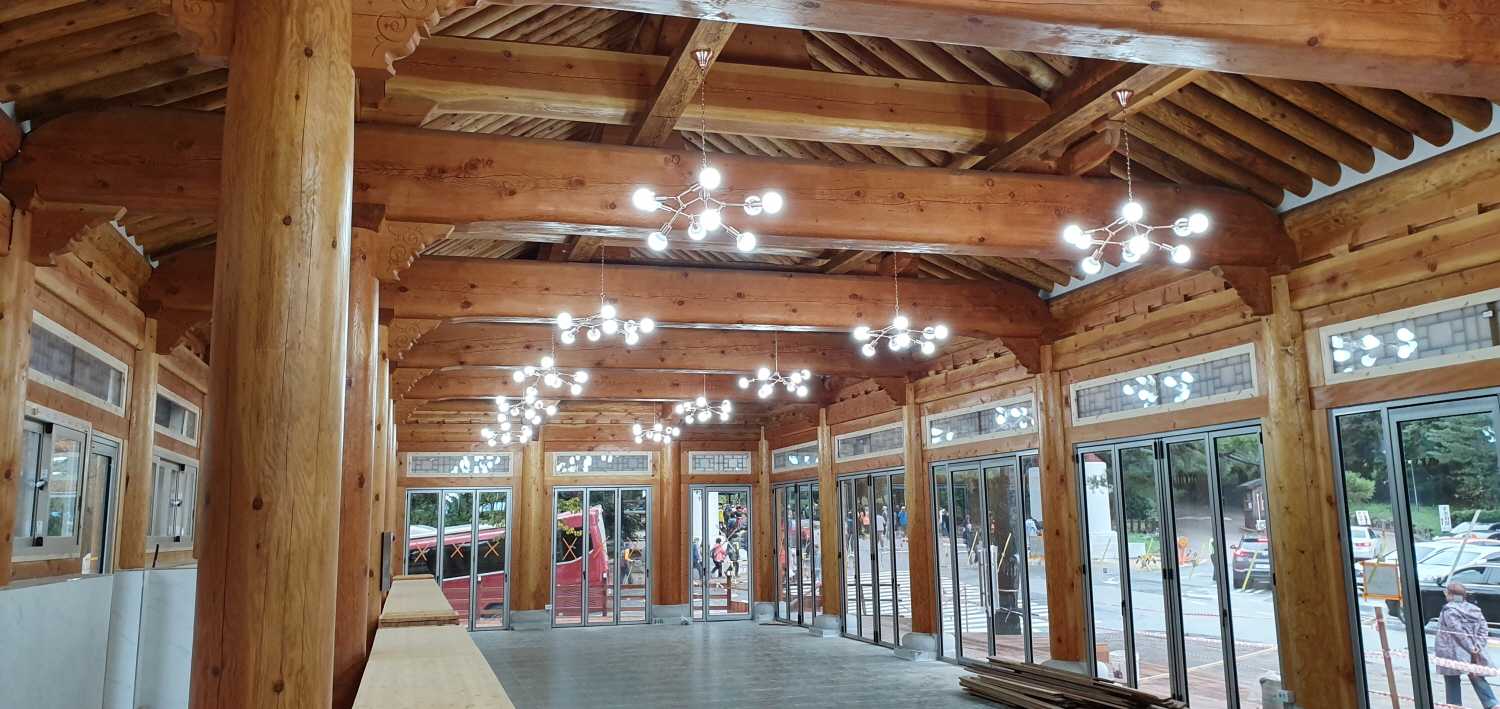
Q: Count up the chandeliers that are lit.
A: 10